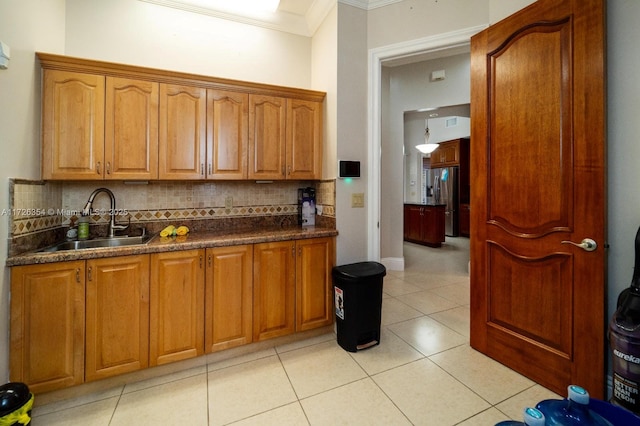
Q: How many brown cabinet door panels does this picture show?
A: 12